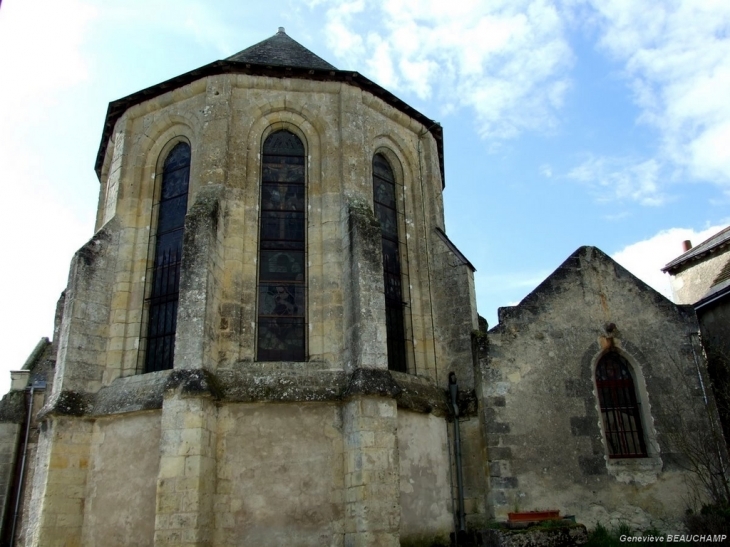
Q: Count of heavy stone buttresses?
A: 4